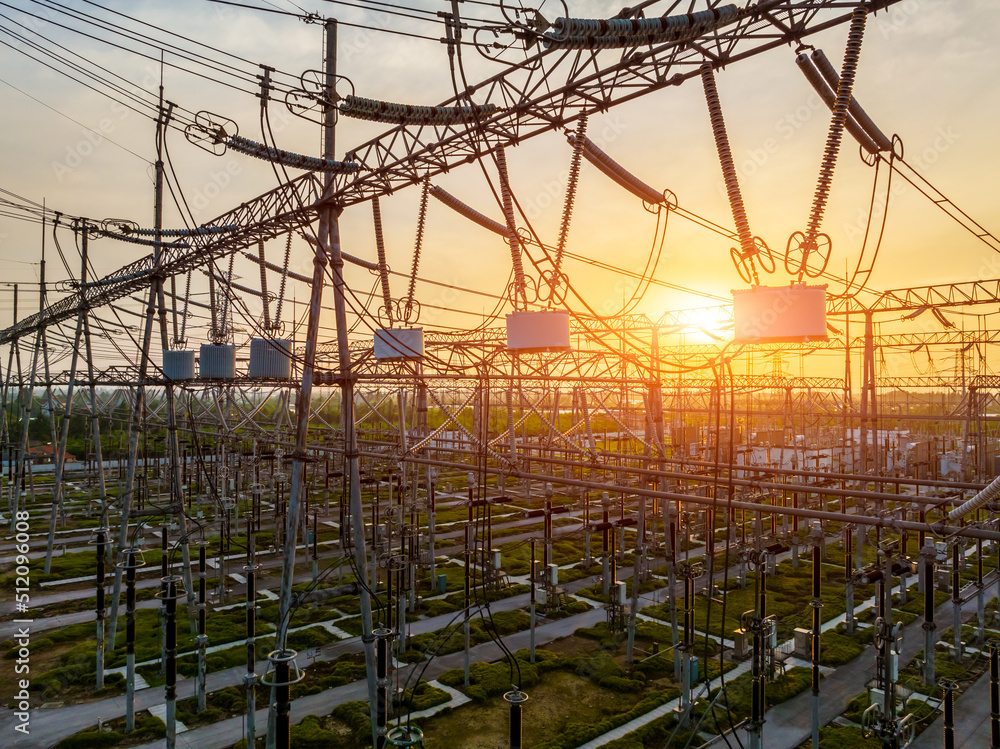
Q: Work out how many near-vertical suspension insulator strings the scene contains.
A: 12